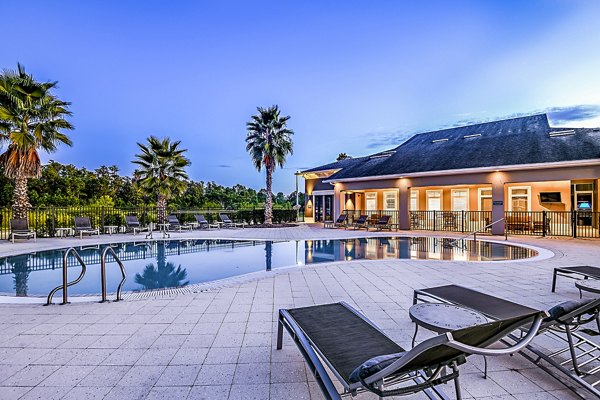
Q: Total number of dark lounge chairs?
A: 12